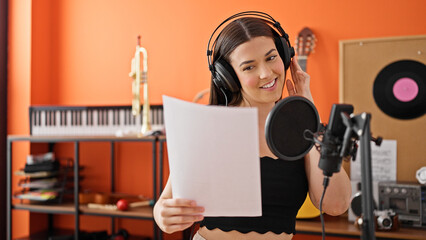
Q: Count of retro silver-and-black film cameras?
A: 1